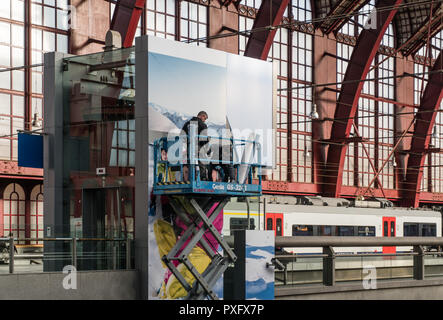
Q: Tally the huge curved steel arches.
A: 4